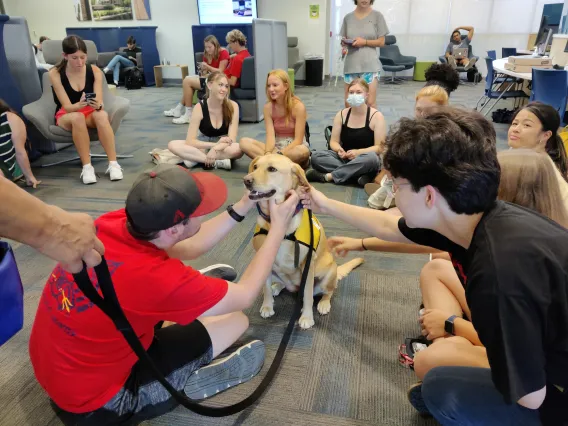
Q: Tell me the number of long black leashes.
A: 1